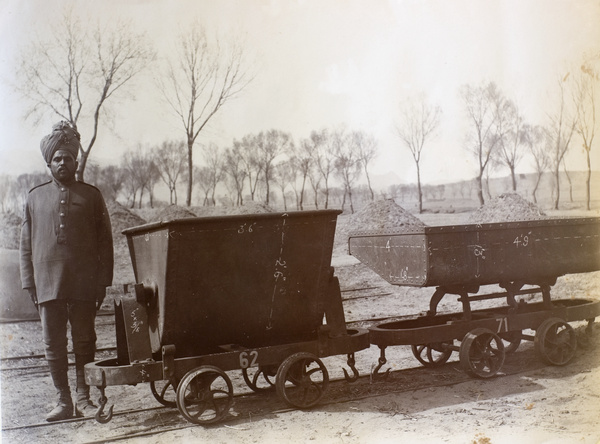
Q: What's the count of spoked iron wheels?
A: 8